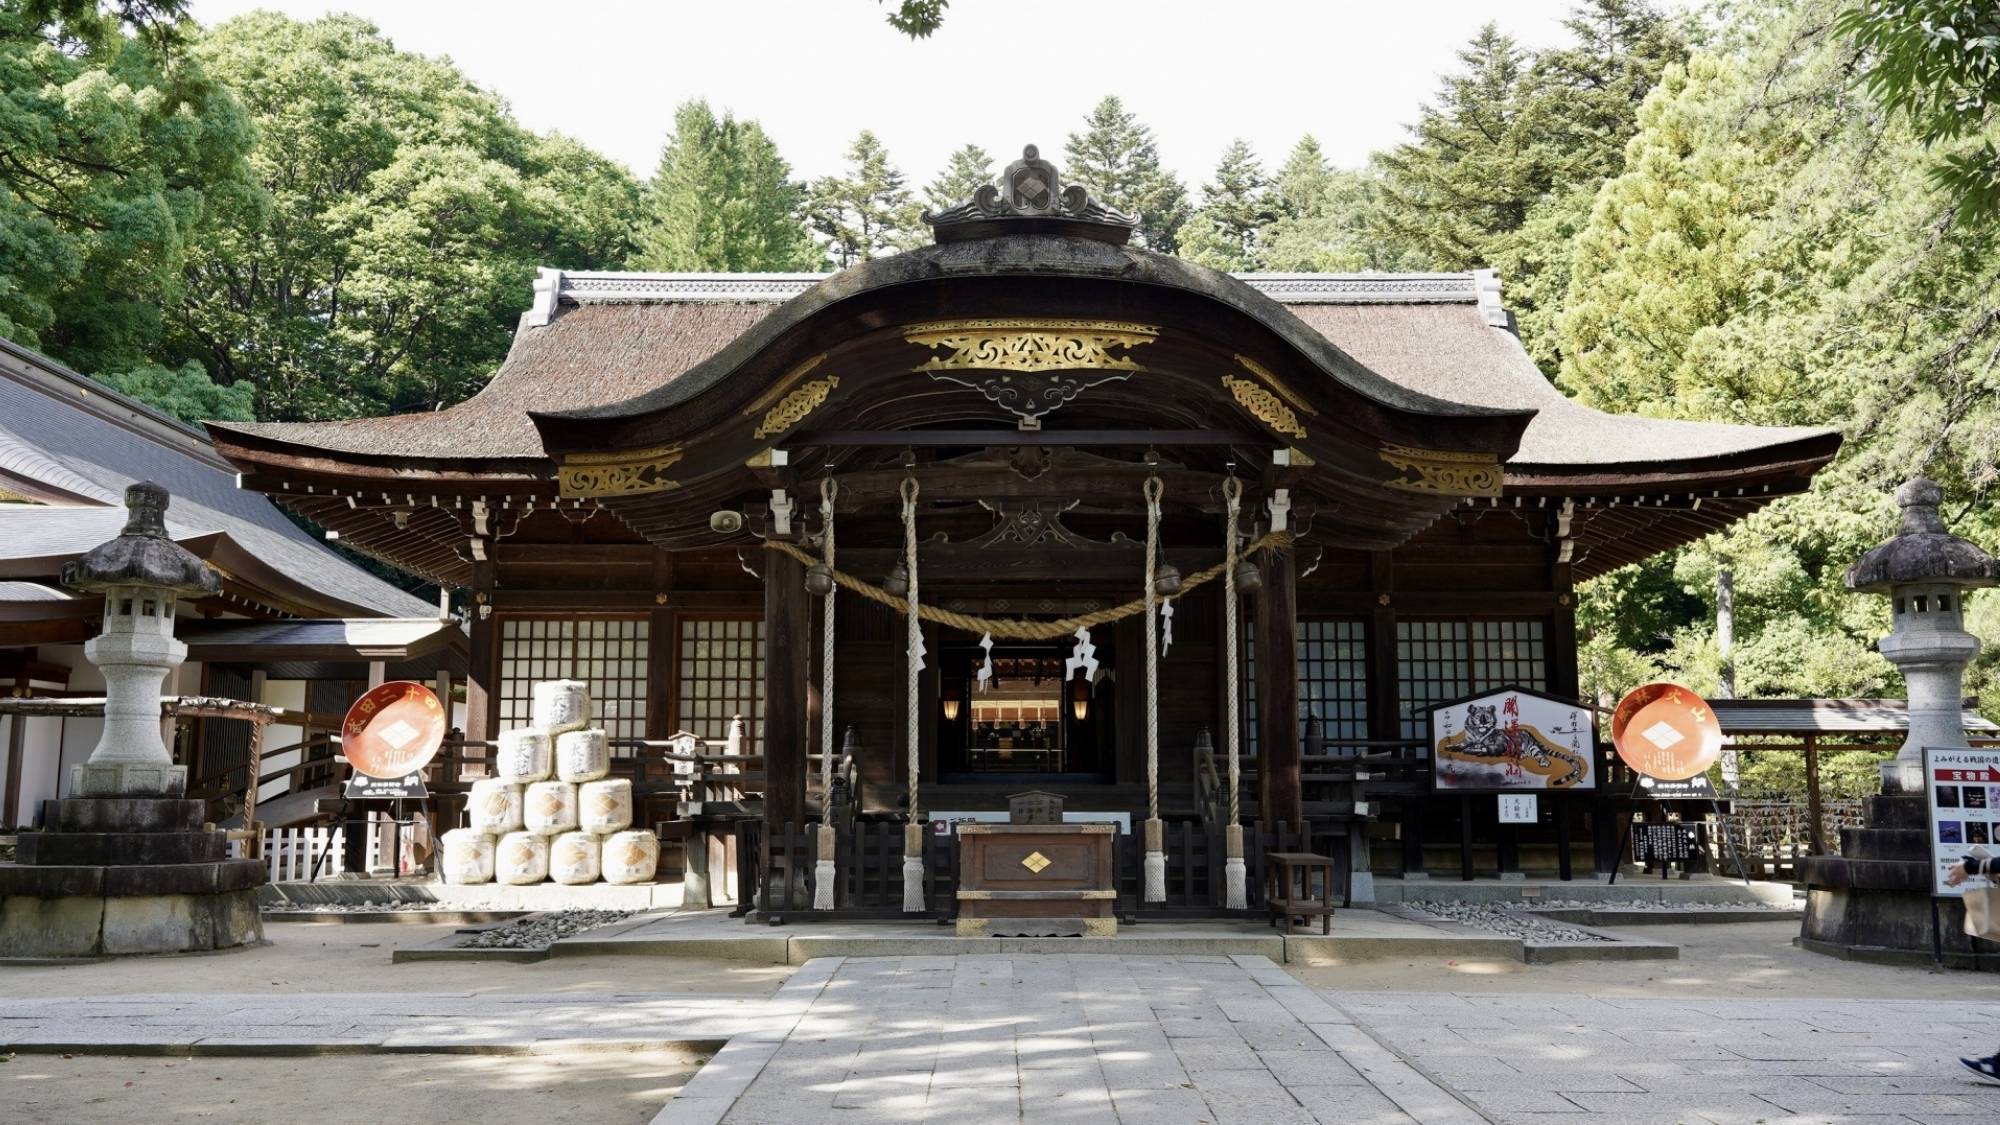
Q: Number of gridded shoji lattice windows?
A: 4